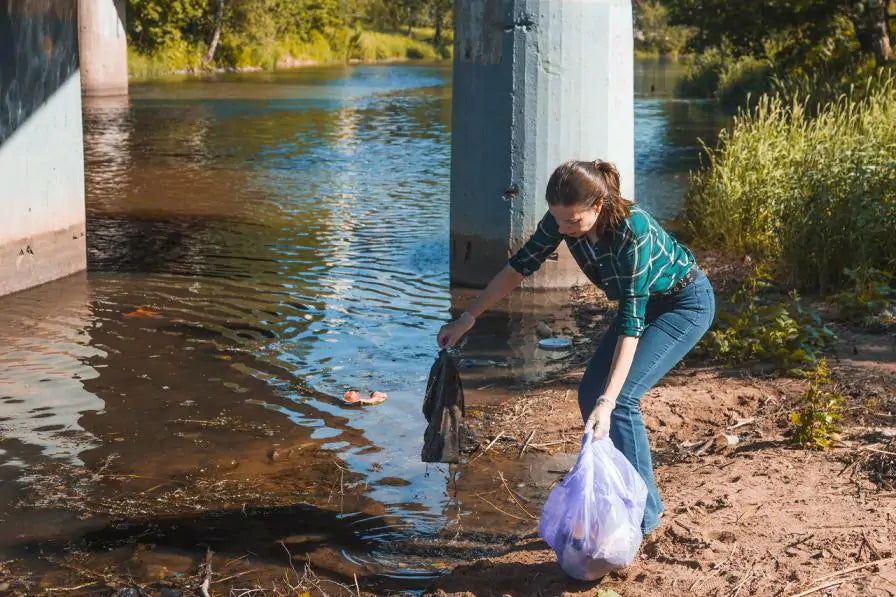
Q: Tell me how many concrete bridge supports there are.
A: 3